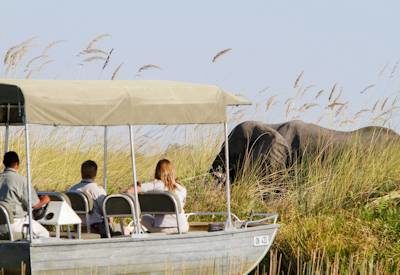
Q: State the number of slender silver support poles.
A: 5